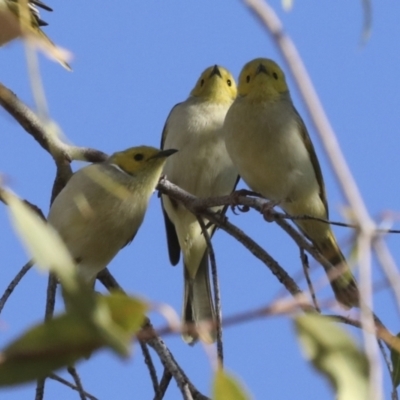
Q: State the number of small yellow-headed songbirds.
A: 3